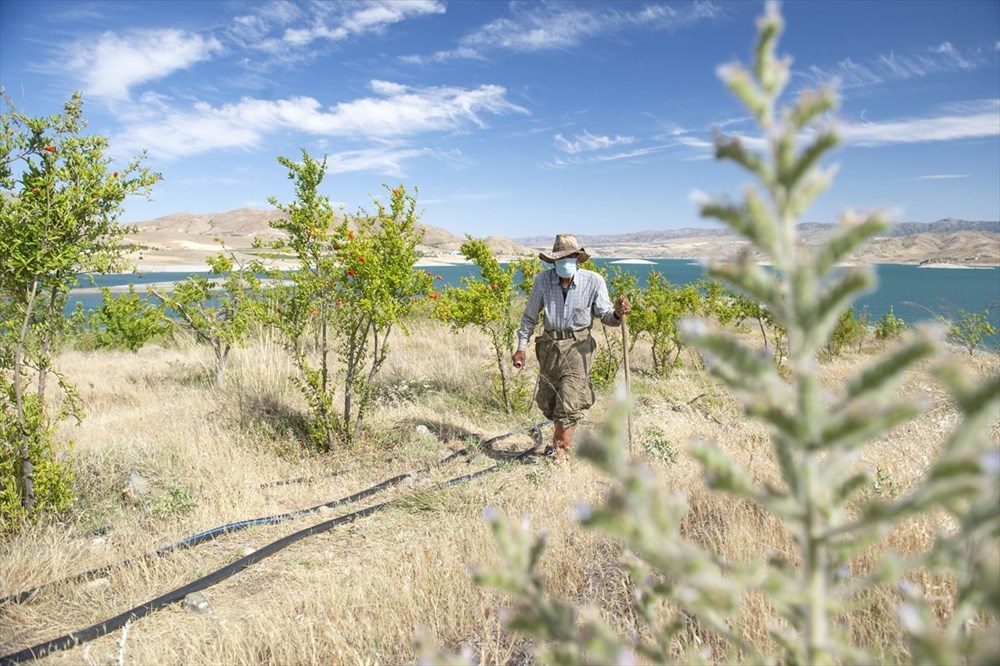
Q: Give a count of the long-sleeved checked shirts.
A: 1